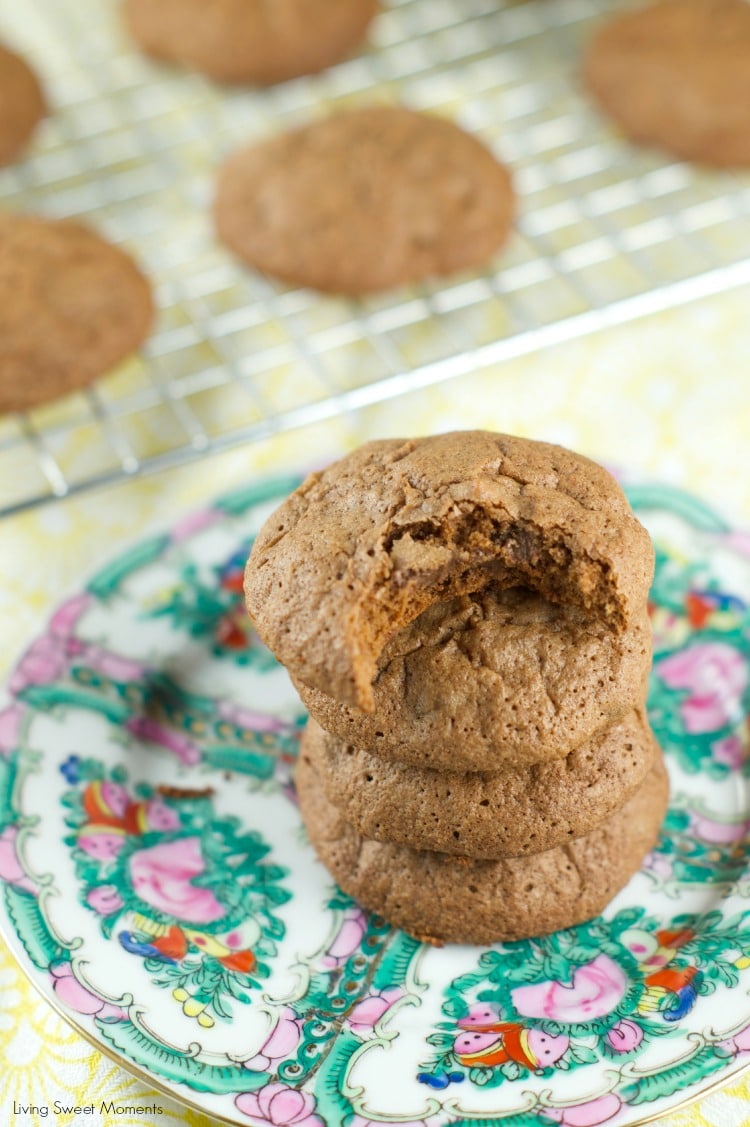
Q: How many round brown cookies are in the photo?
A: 9